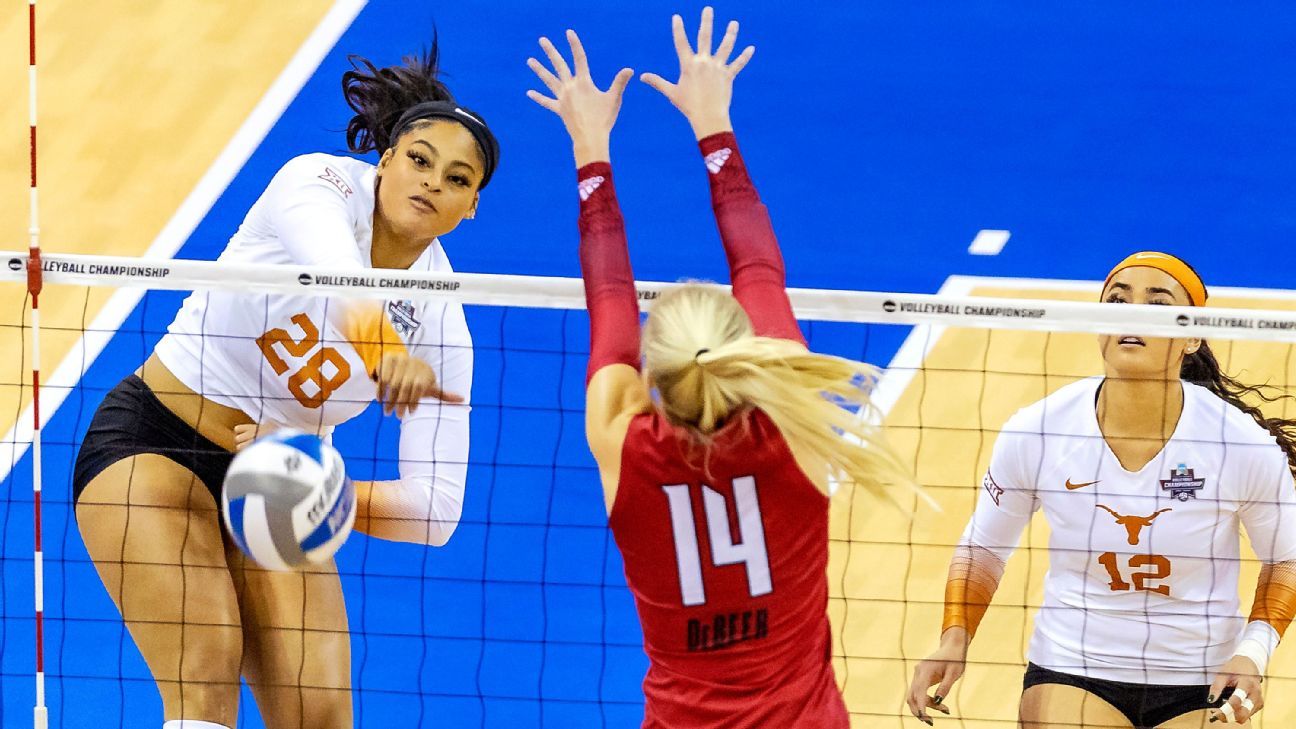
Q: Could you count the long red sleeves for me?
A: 2